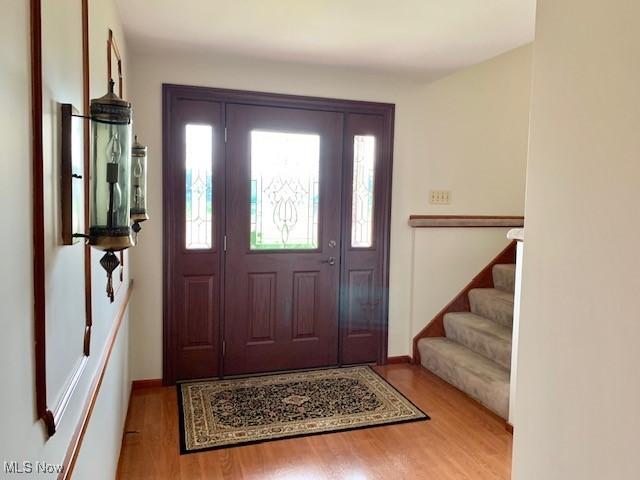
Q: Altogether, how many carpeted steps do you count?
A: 4